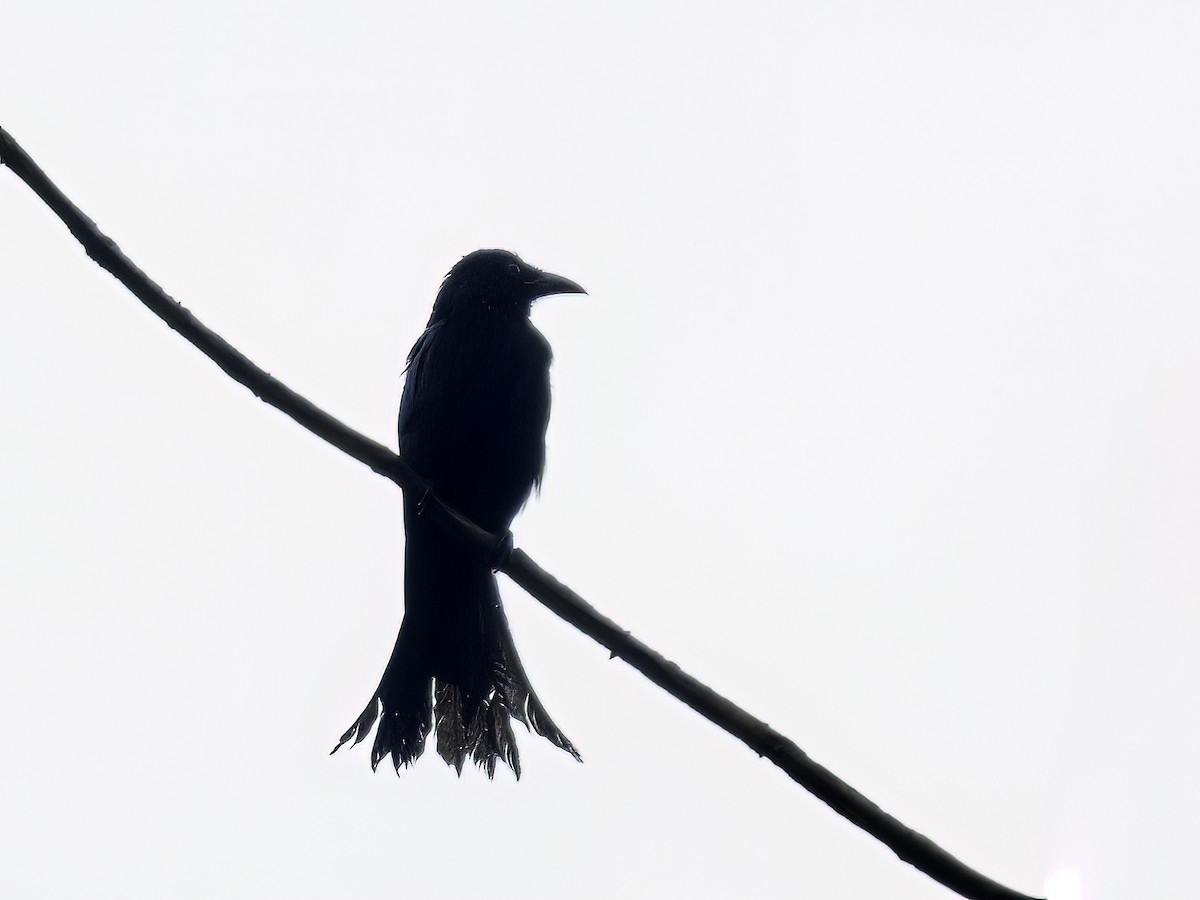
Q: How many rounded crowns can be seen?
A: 1